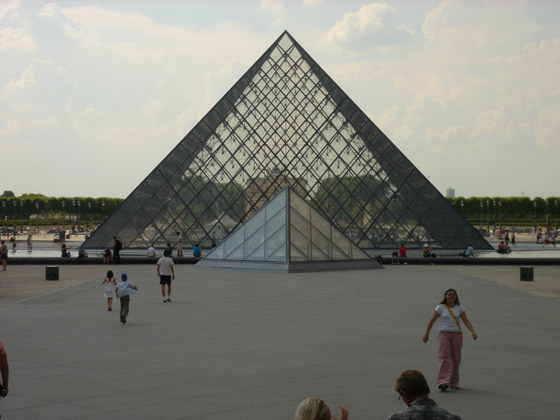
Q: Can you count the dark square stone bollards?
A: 2